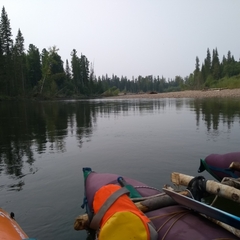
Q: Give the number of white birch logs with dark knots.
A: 1